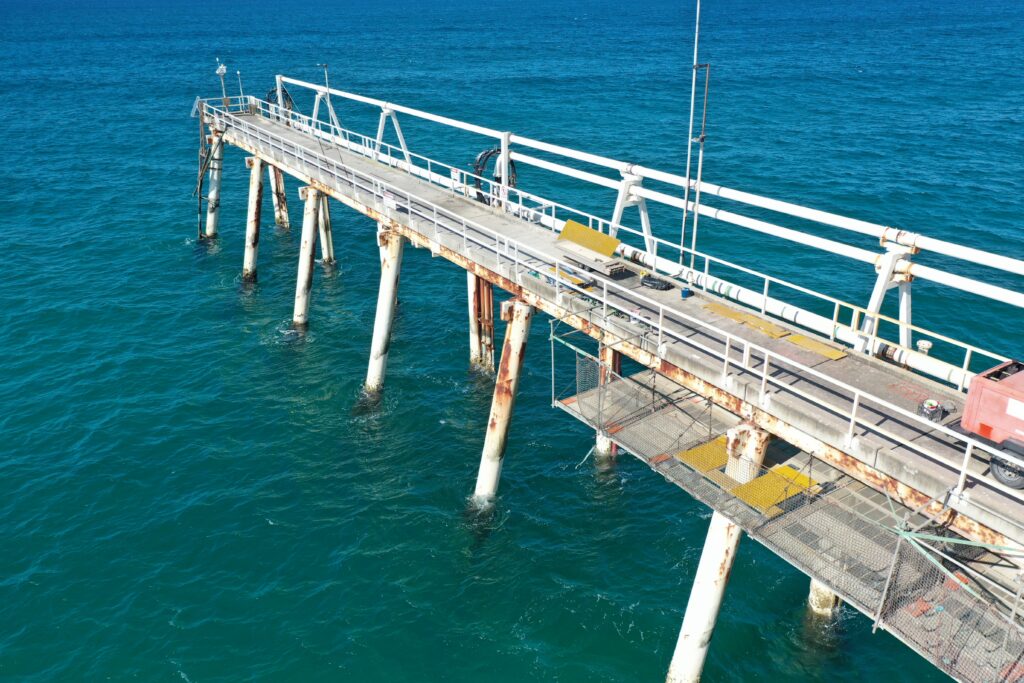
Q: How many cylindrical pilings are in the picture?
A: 11